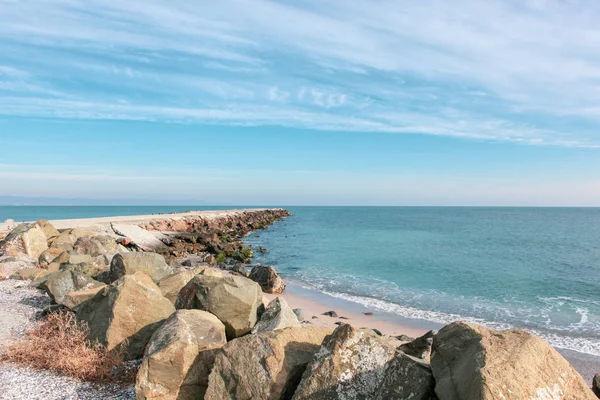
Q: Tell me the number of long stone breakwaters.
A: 1